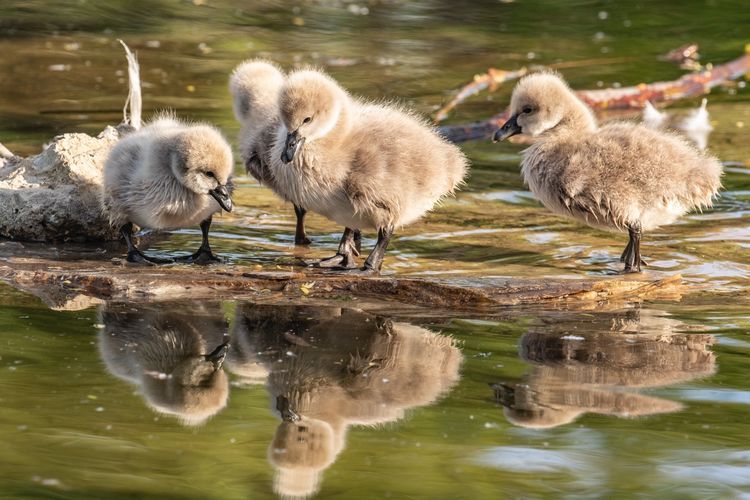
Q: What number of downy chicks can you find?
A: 4